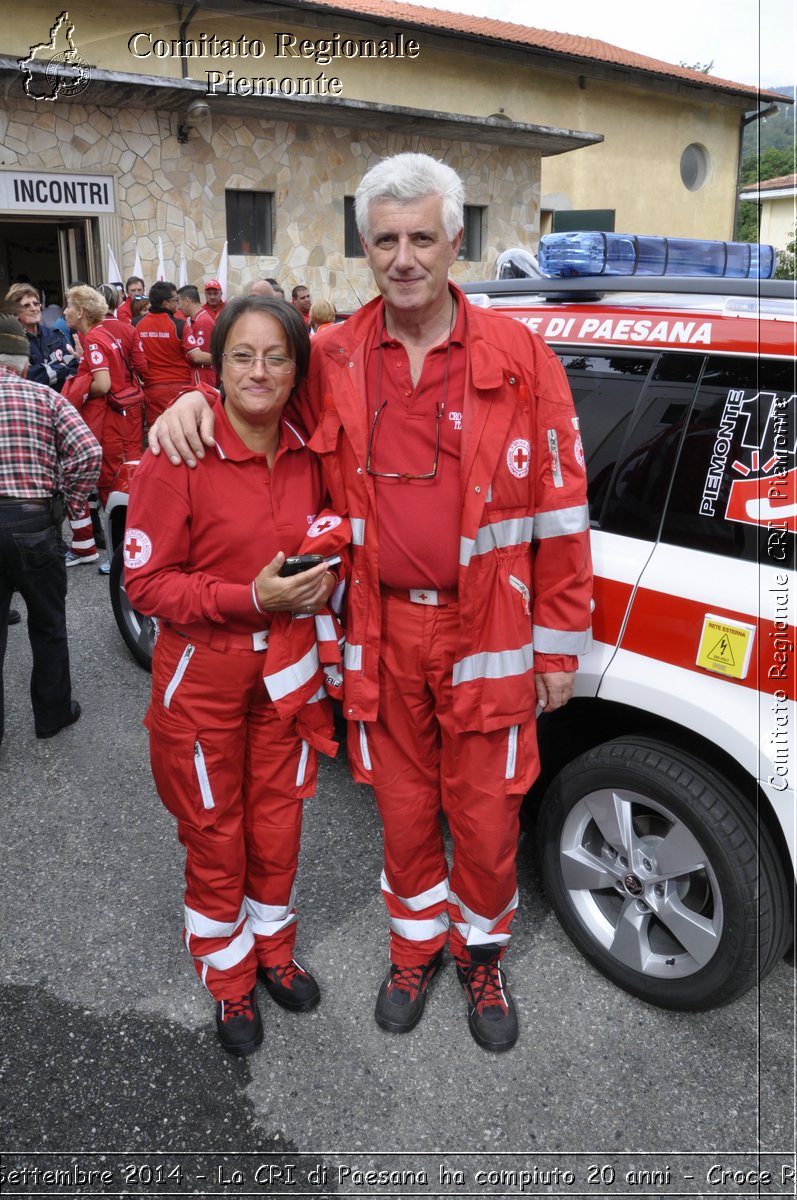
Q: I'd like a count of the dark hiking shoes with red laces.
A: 4